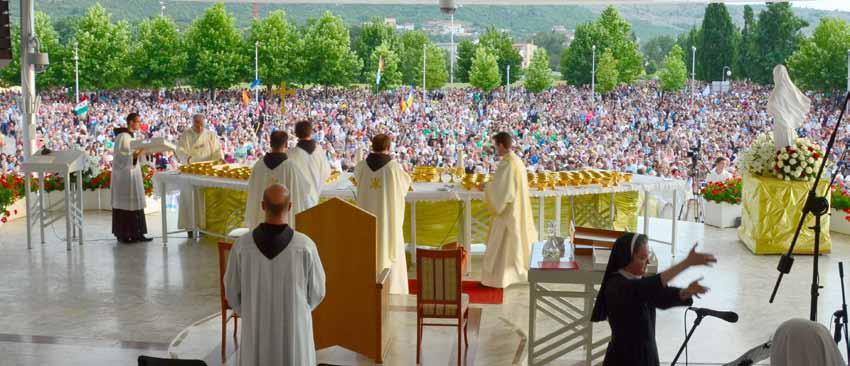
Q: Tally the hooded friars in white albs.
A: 5